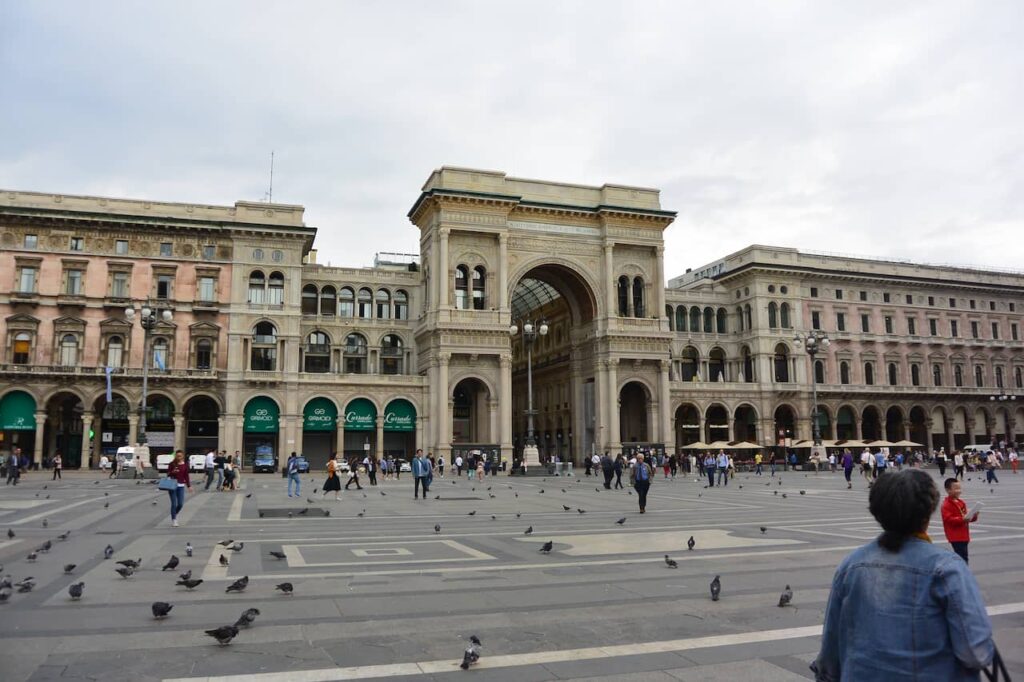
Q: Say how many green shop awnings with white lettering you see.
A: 5